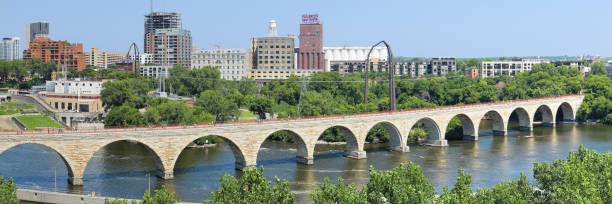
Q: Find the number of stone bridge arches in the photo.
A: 12